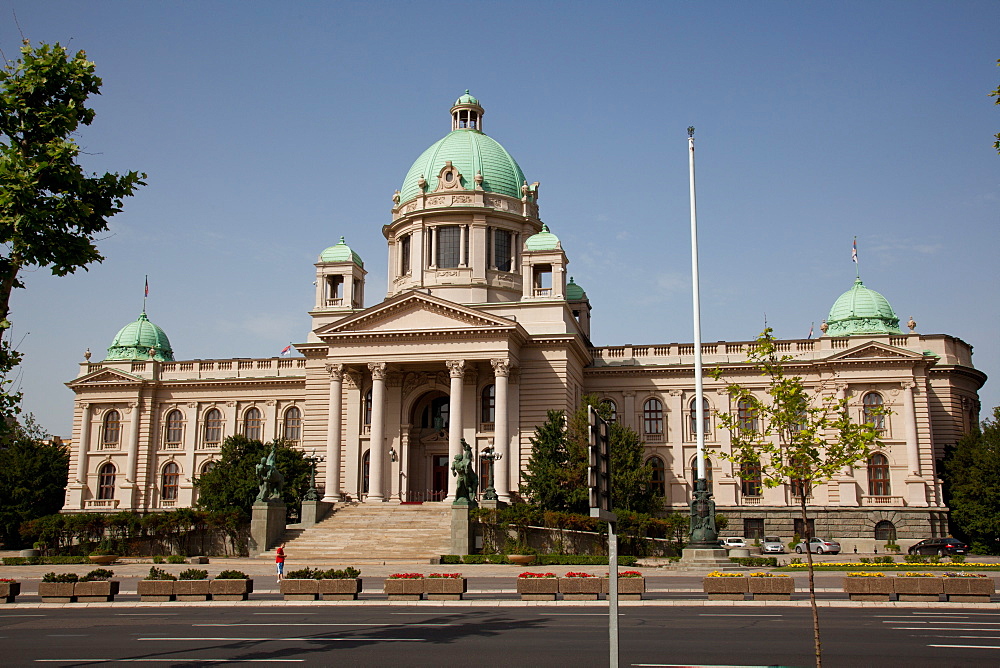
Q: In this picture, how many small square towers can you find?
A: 3